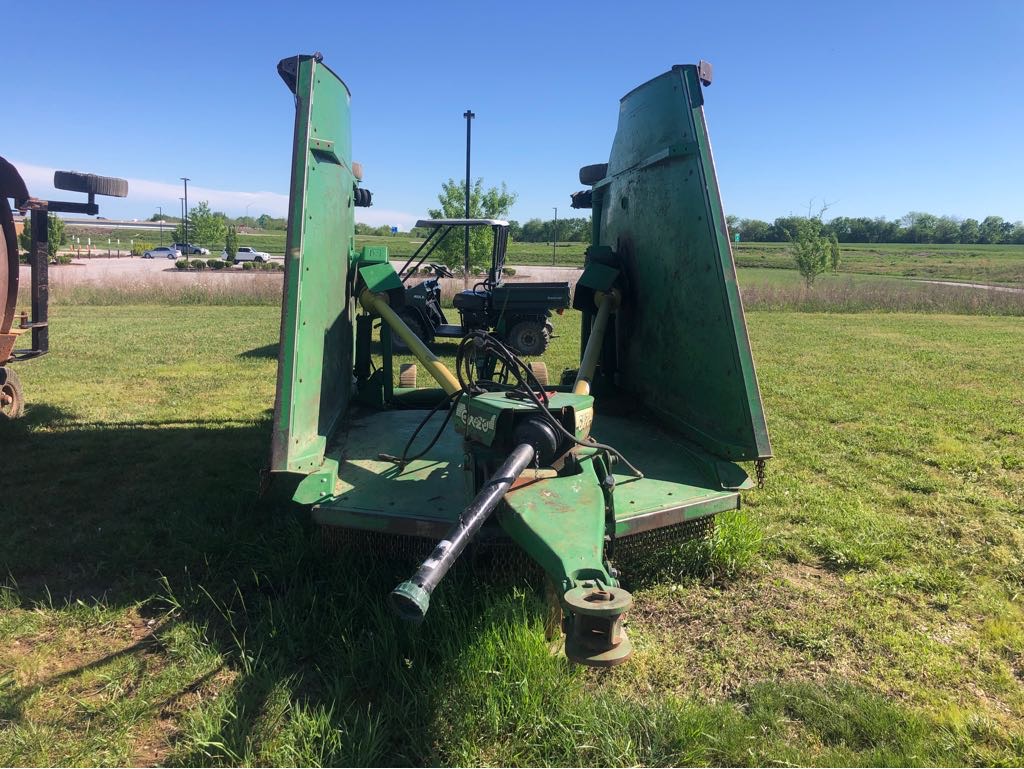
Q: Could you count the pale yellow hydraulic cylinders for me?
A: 2